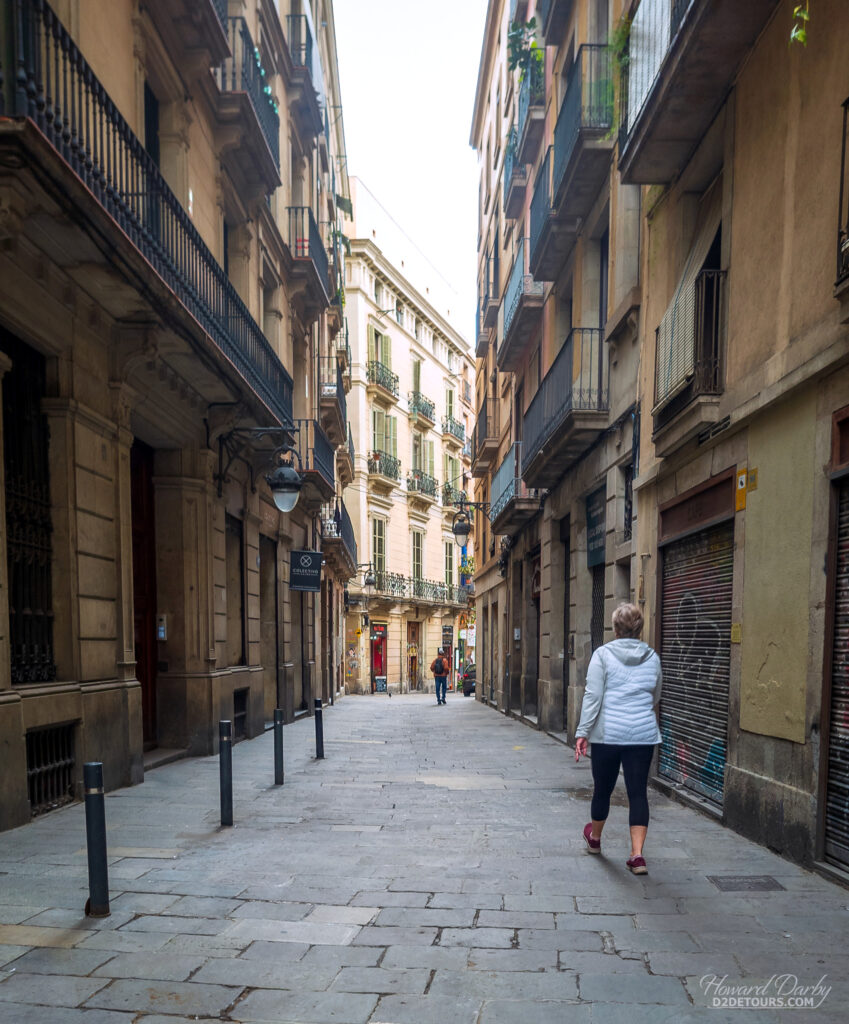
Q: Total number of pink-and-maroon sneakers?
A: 2